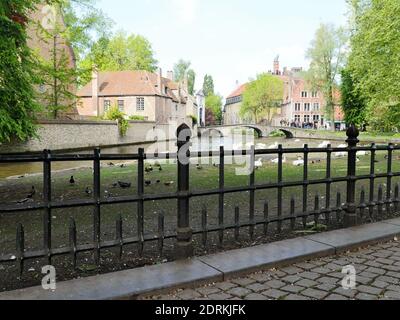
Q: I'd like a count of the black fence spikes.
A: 13